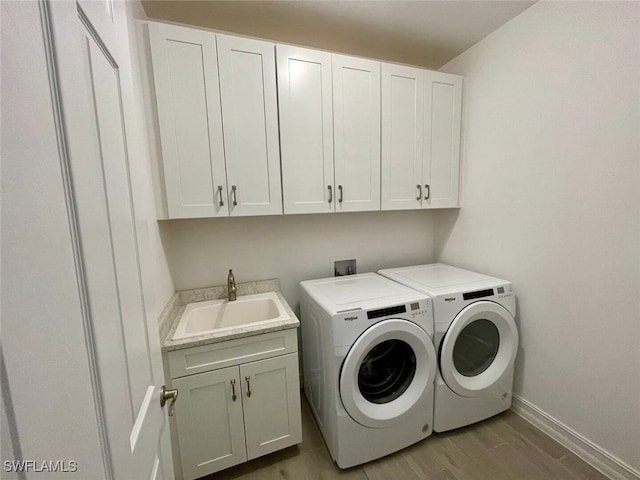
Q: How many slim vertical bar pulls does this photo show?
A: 8